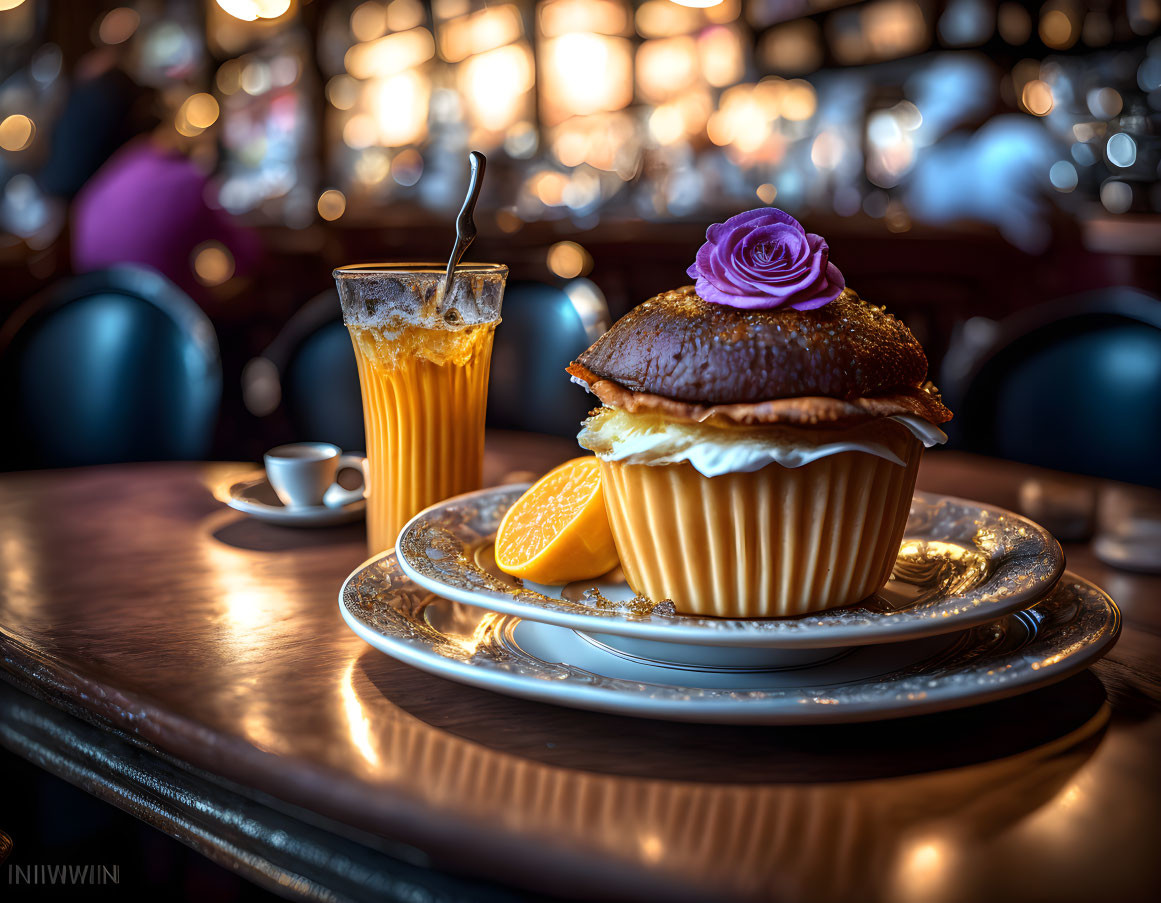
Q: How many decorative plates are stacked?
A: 2